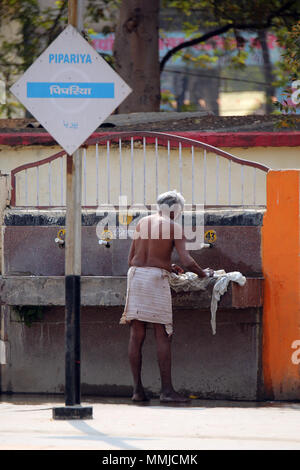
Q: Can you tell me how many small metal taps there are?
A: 3